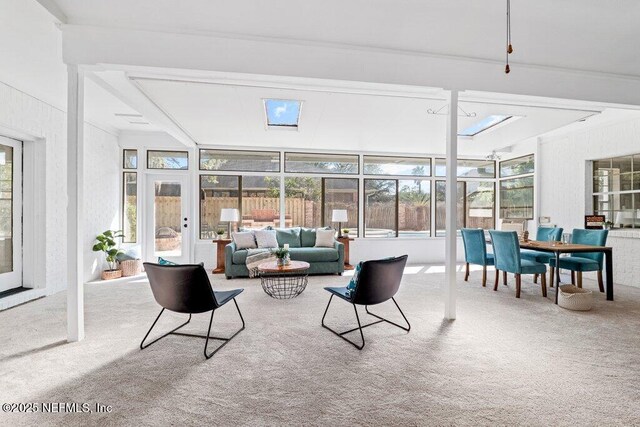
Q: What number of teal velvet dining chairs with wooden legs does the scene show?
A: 4